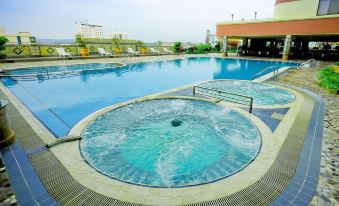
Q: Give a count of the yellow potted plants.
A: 3